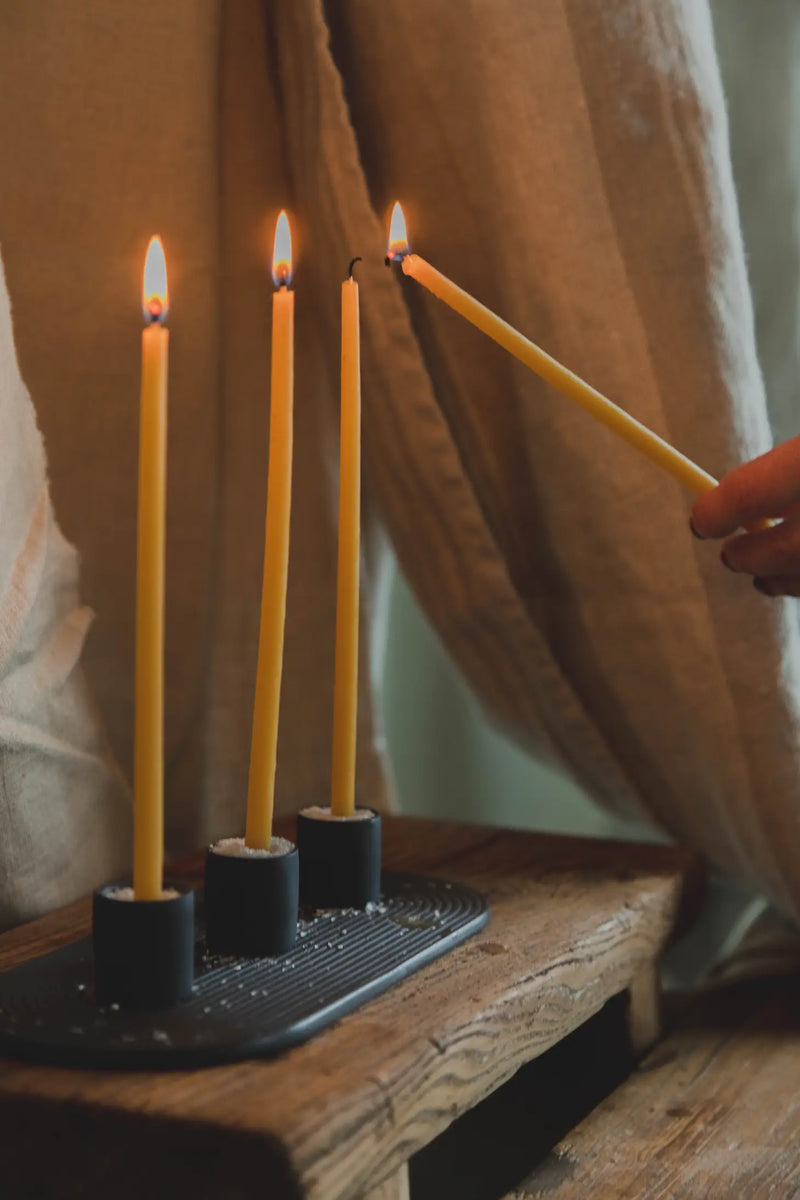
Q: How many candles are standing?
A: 3